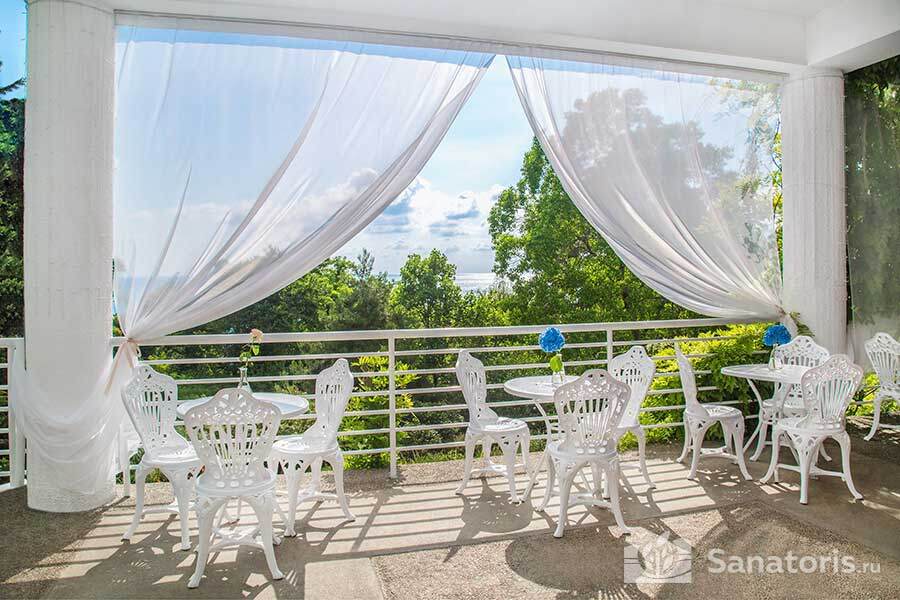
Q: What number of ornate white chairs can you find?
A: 10